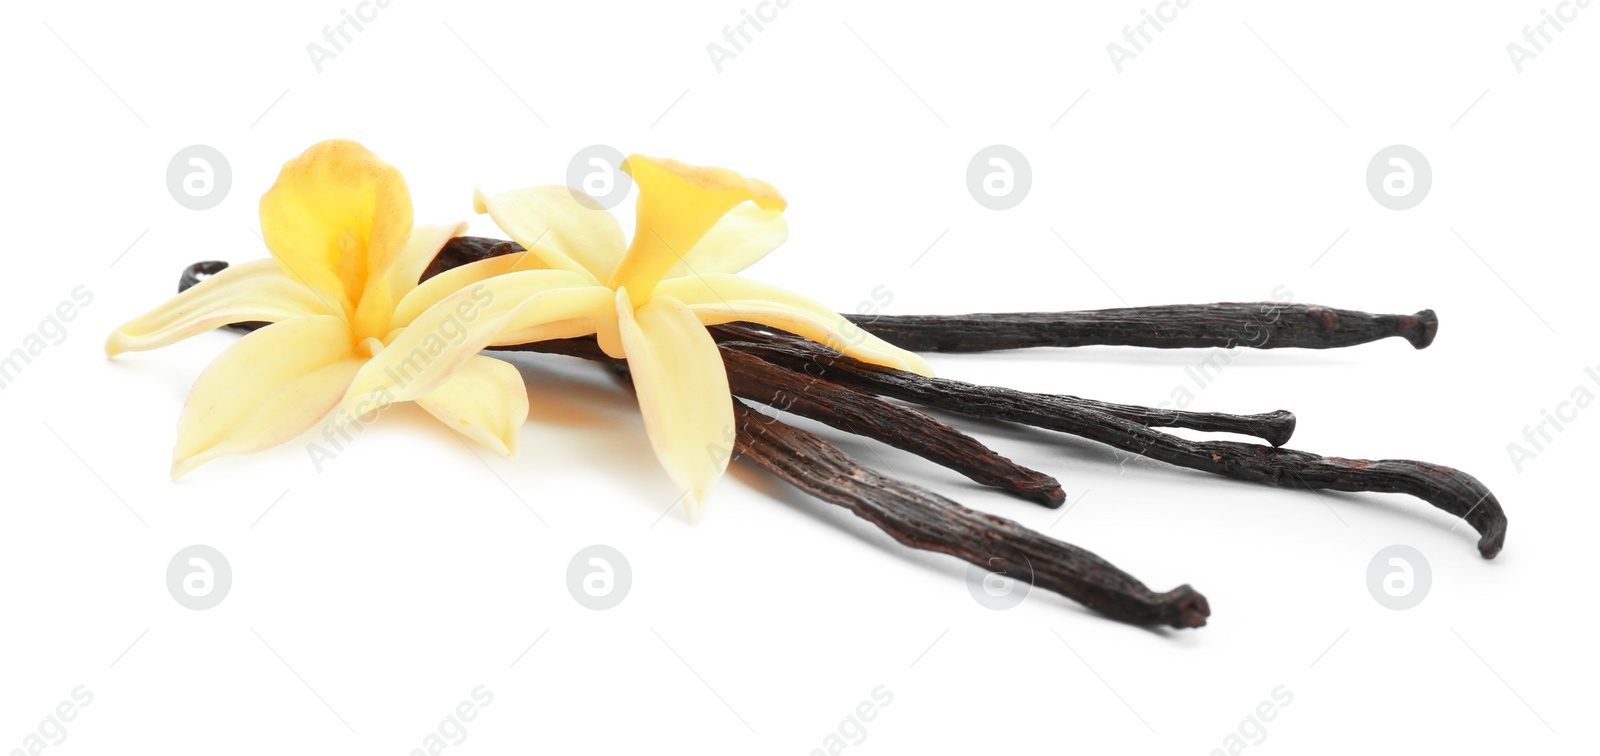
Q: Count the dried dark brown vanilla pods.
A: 5